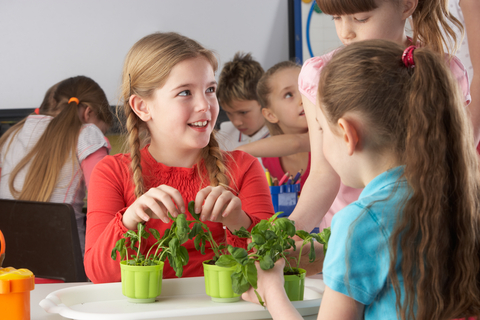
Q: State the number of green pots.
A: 3